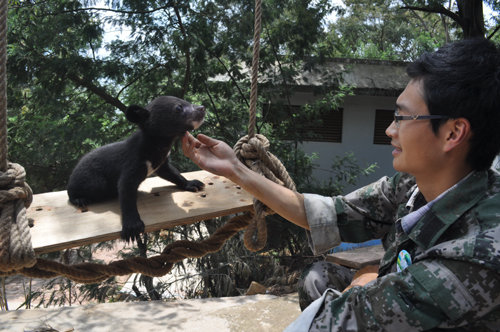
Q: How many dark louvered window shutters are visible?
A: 2